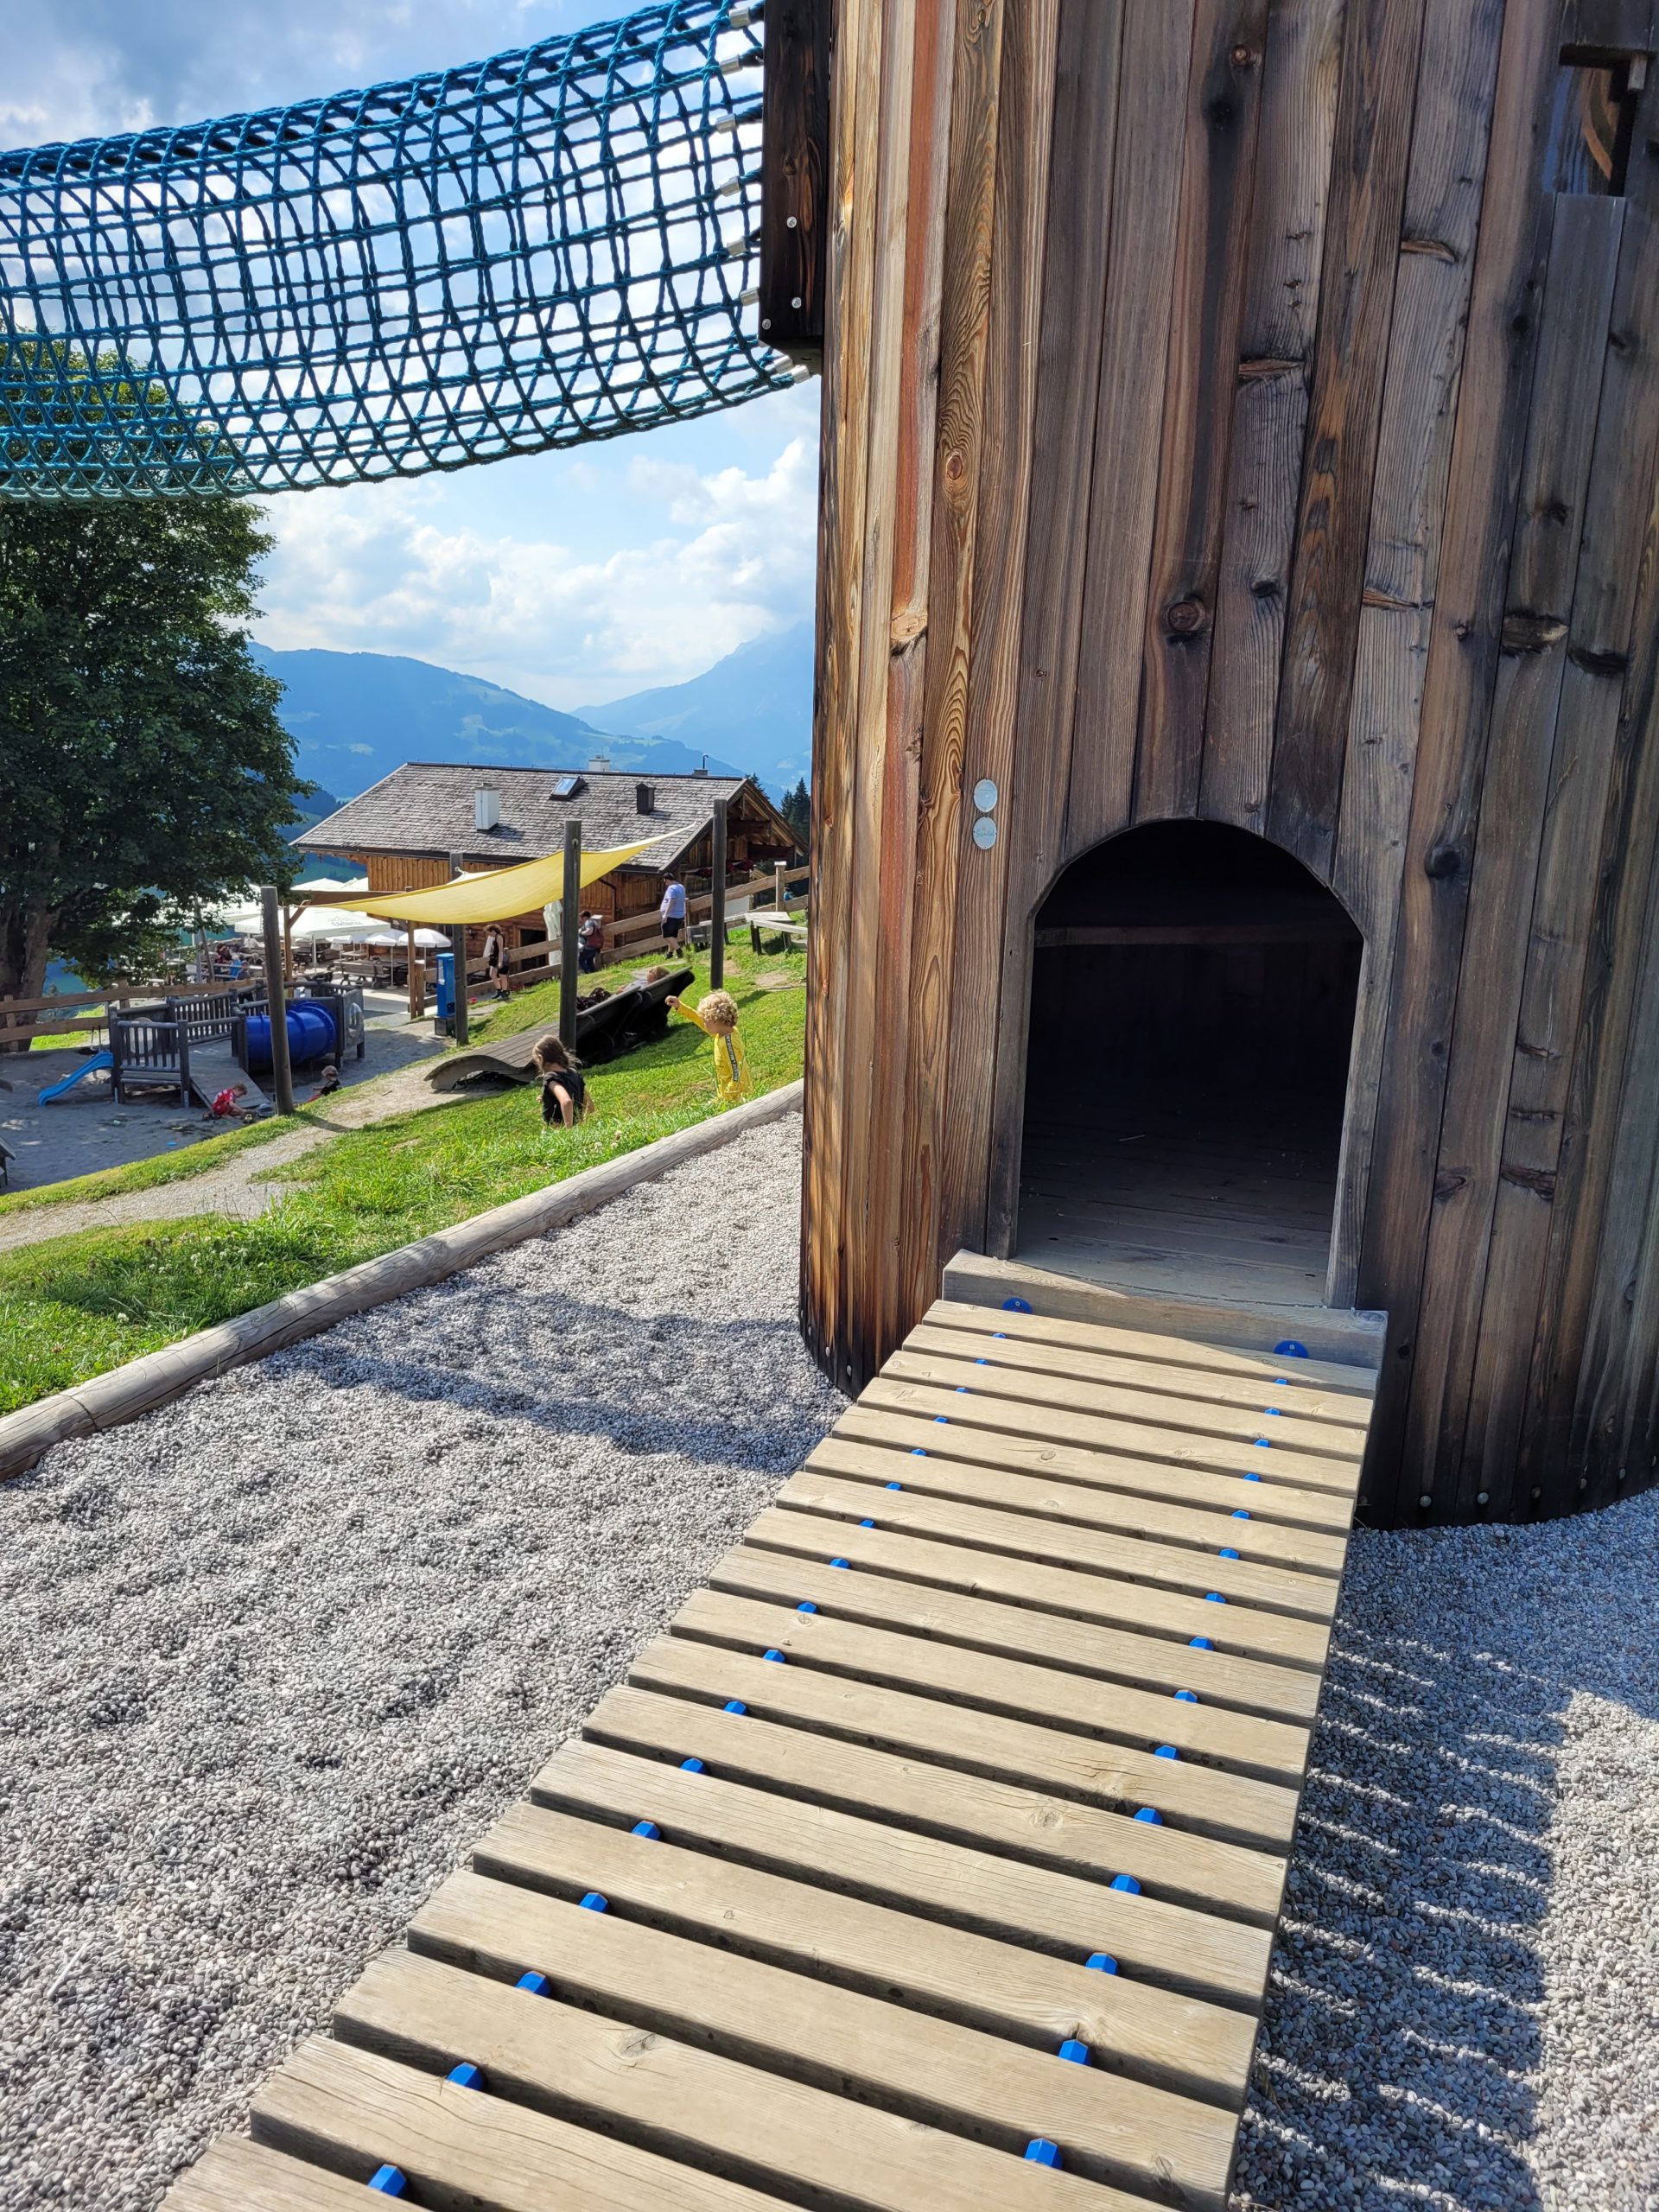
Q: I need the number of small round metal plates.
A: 2